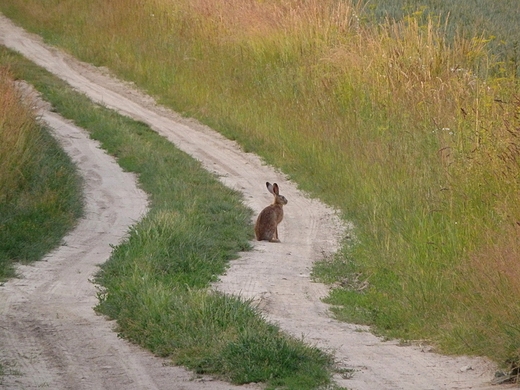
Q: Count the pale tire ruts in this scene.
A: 2